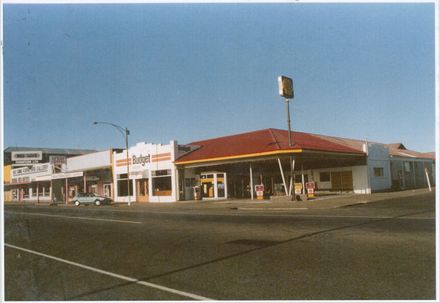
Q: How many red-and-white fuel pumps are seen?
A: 2